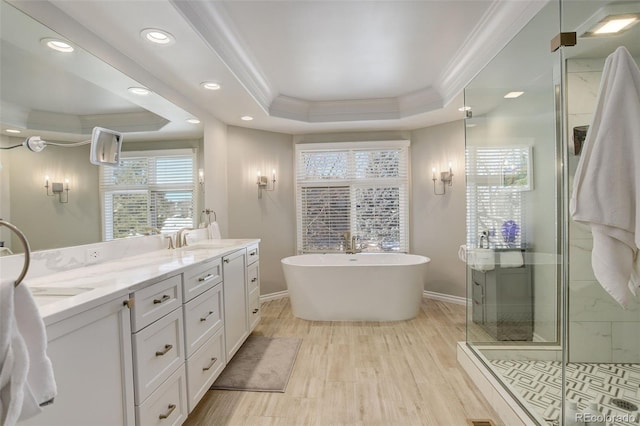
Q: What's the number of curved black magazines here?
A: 0